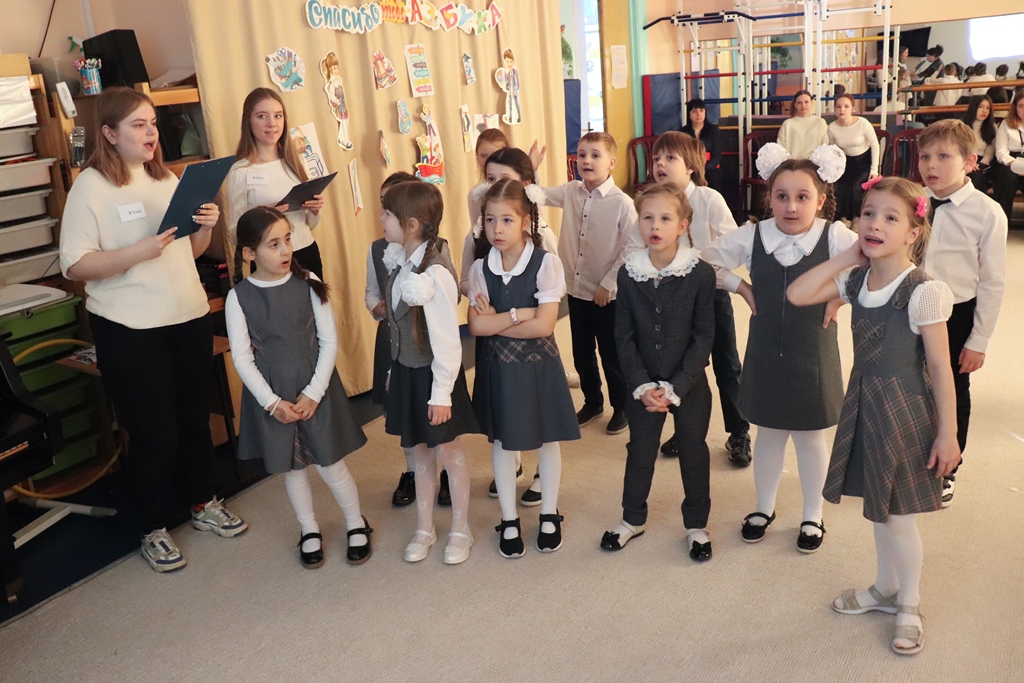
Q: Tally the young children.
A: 12